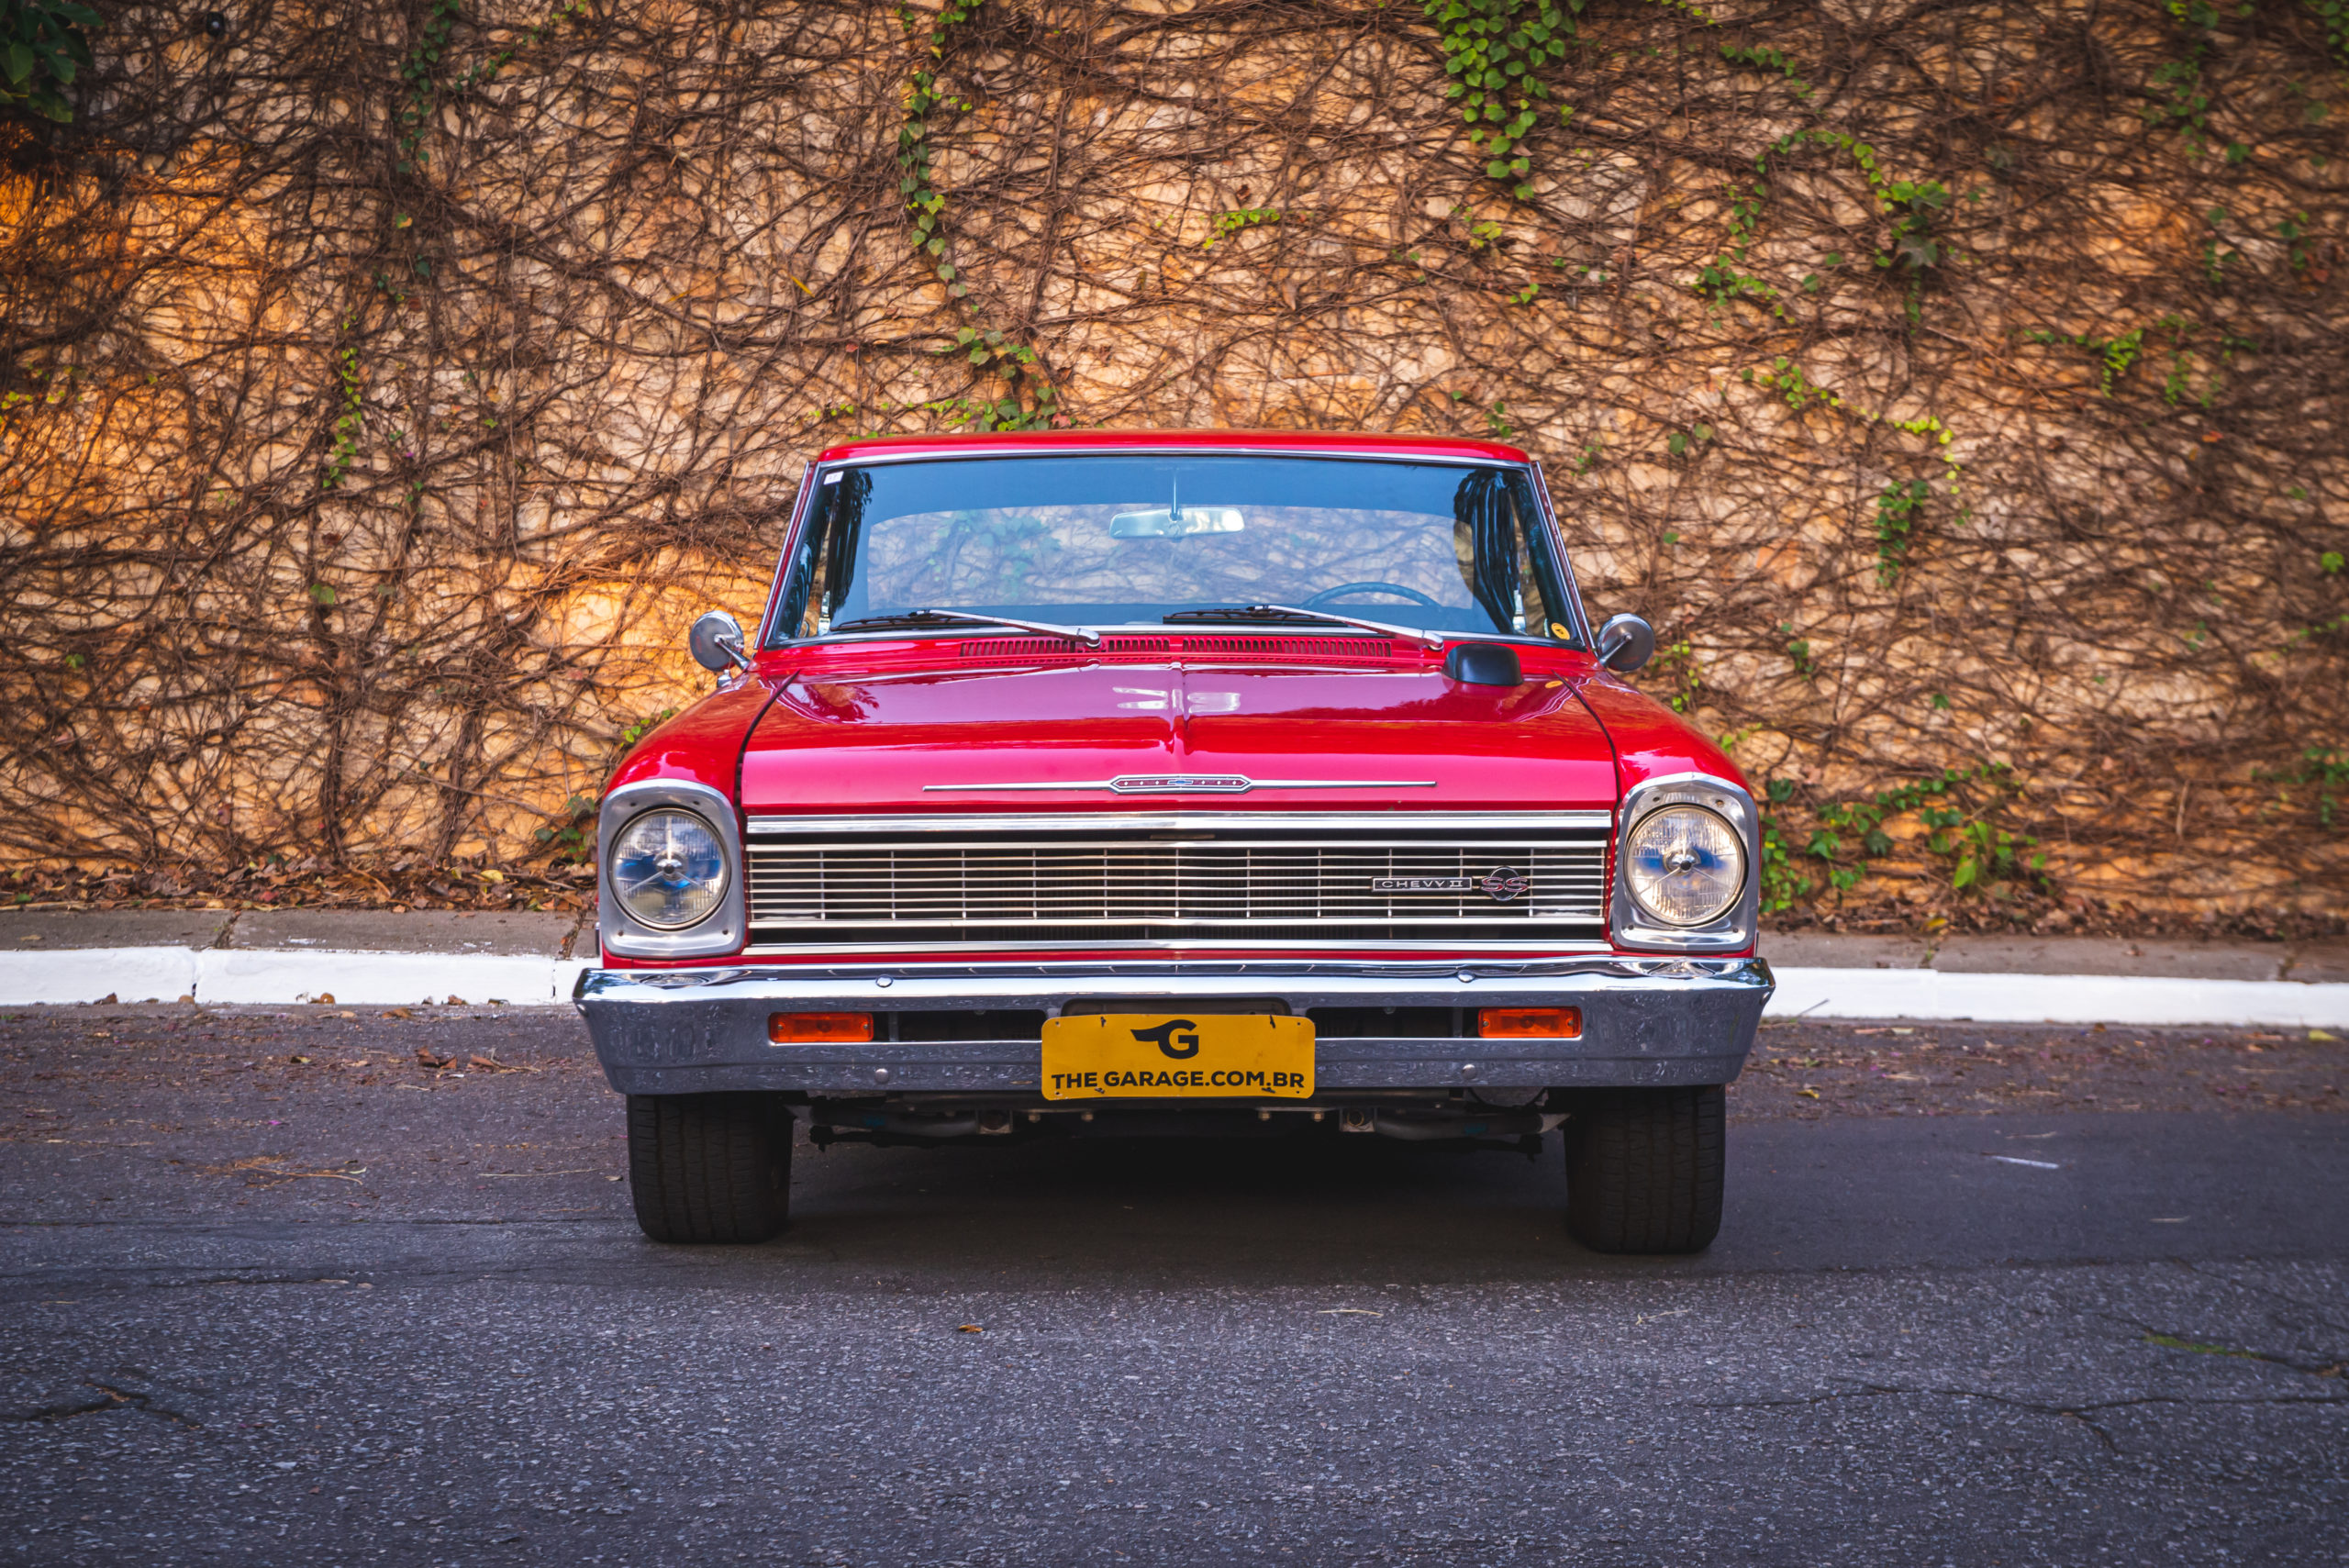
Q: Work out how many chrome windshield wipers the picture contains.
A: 2